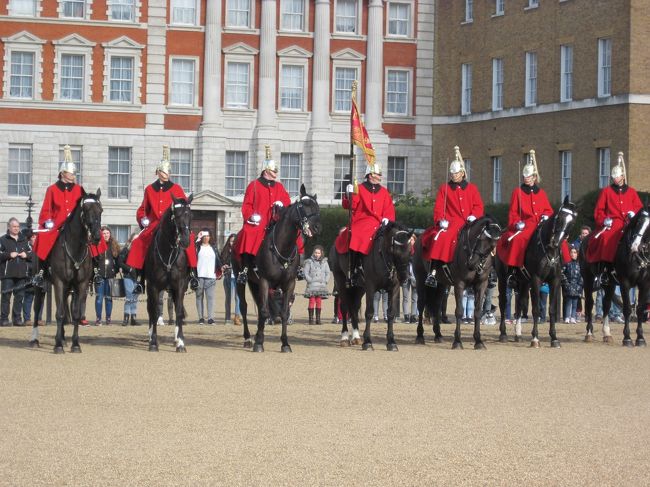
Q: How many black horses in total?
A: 7